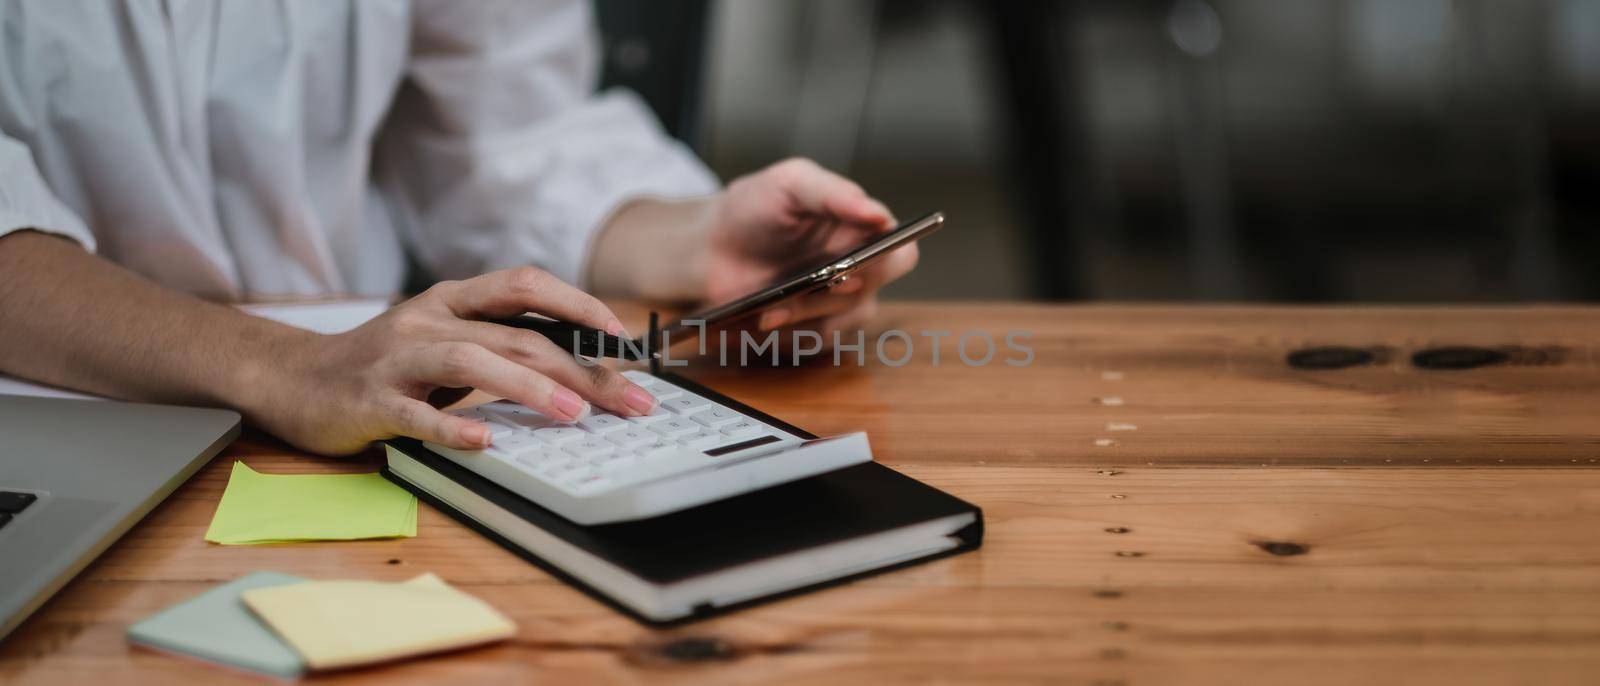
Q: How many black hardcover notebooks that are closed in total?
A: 1